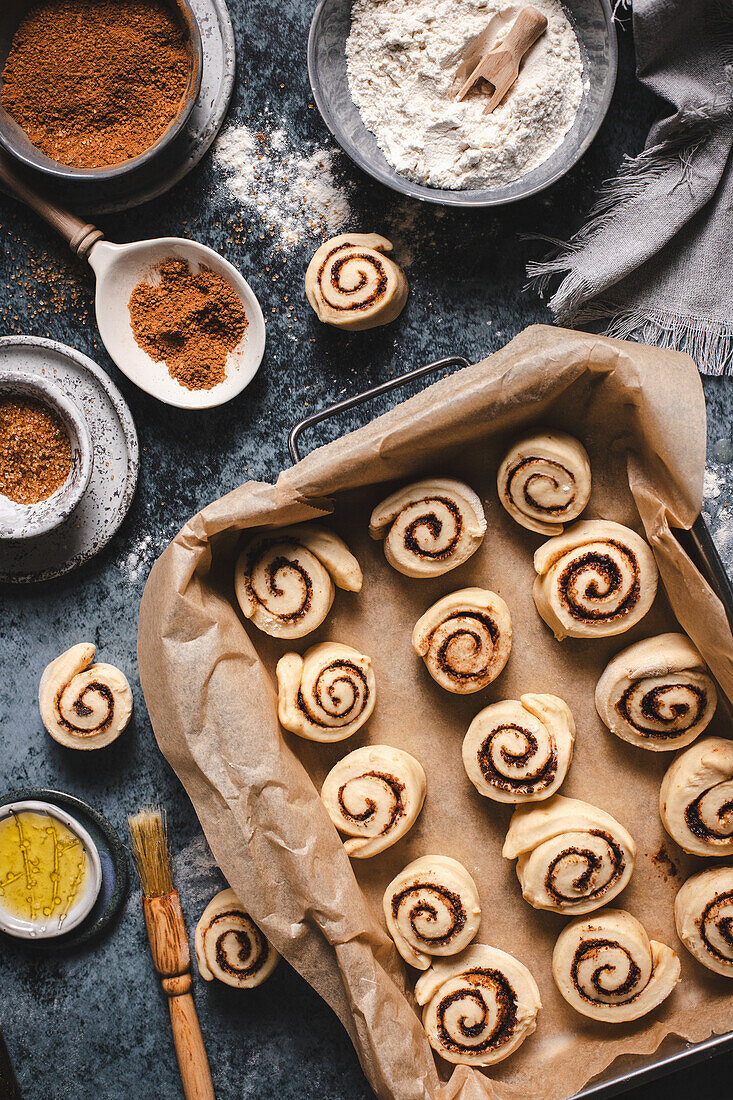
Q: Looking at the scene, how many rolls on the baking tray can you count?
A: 15